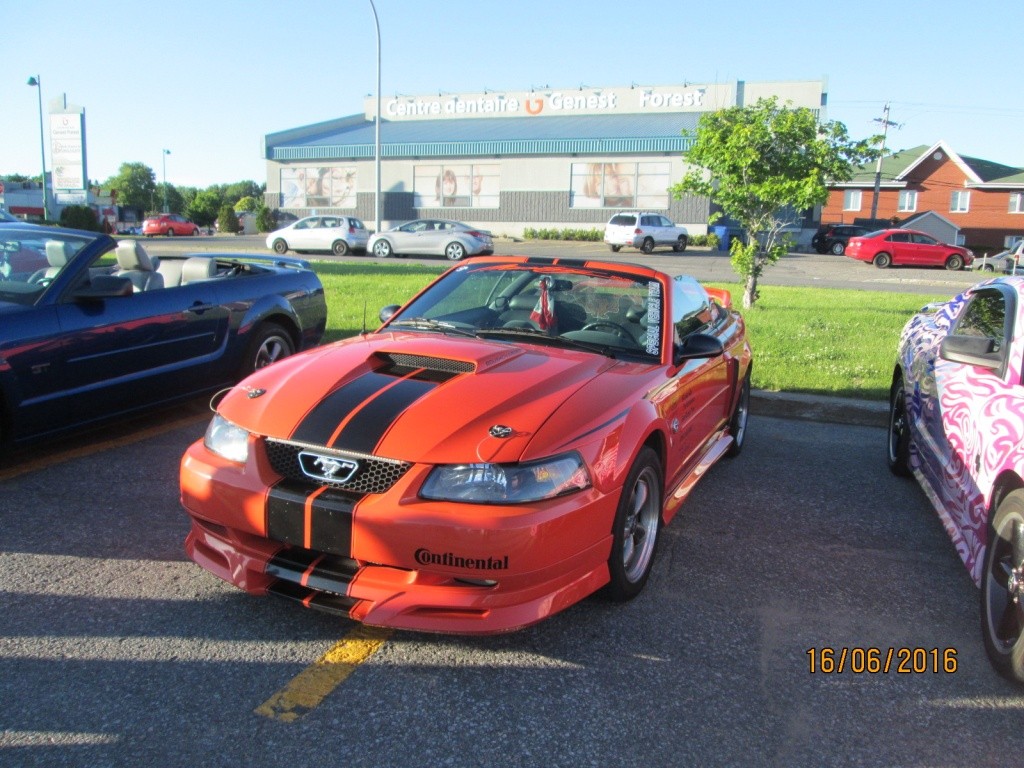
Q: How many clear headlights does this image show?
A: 2